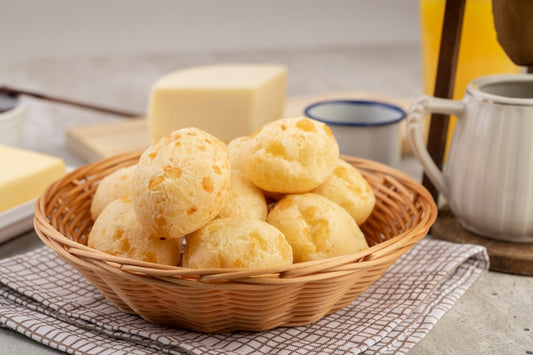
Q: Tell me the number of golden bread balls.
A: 9